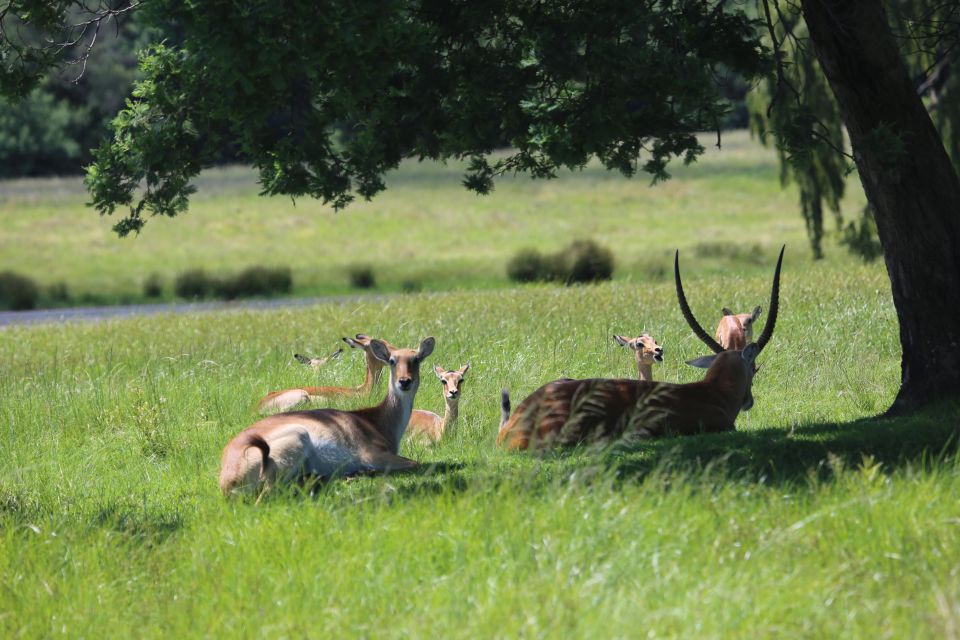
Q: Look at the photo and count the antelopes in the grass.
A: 7